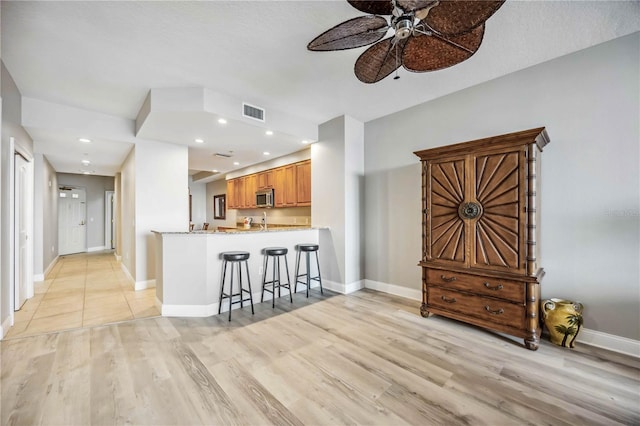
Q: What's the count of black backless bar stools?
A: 3